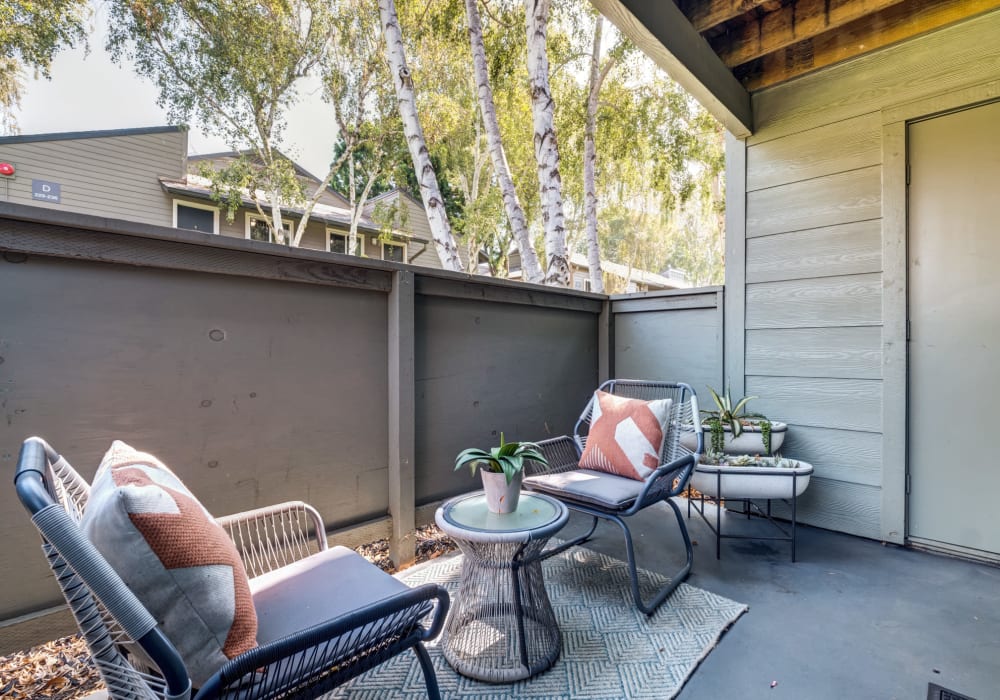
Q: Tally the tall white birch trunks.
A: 4